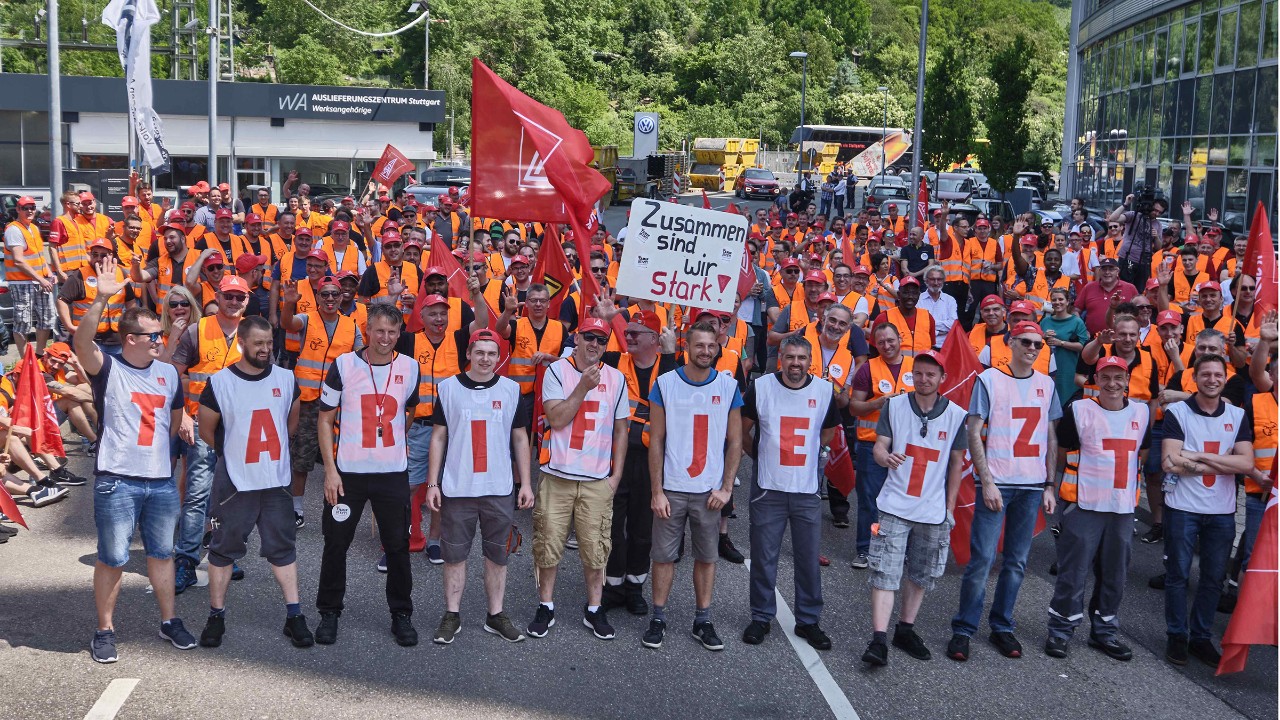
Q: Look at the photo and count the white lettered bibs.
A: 11